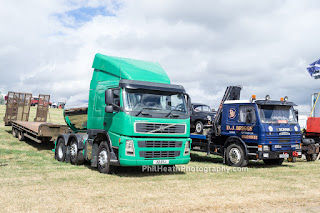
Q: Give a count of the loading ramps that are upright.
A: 2